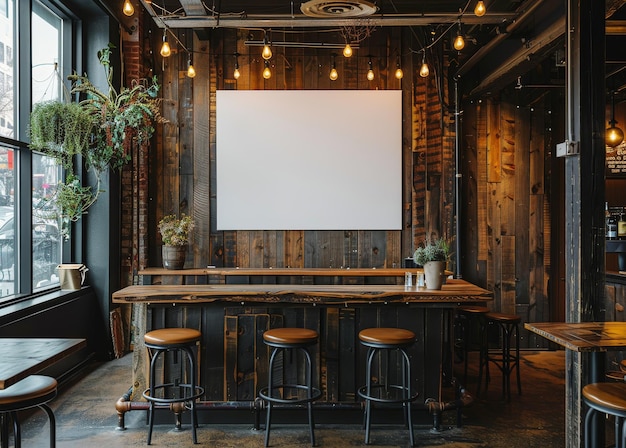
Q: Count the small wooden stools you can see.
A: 7